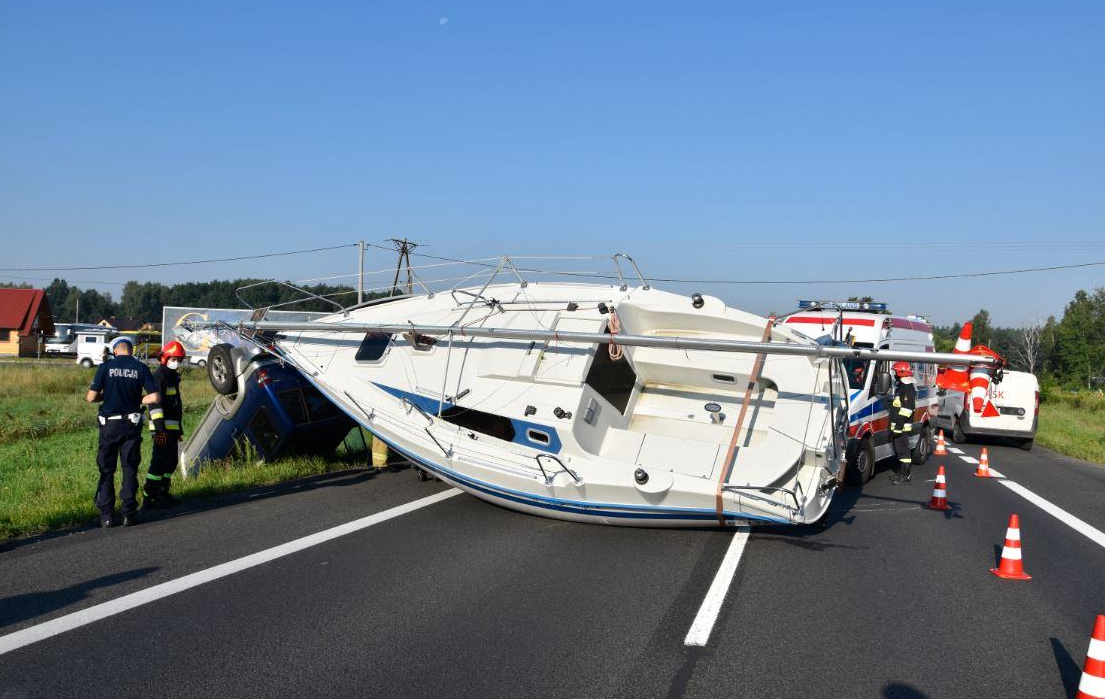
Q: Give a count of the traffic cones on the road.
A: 5